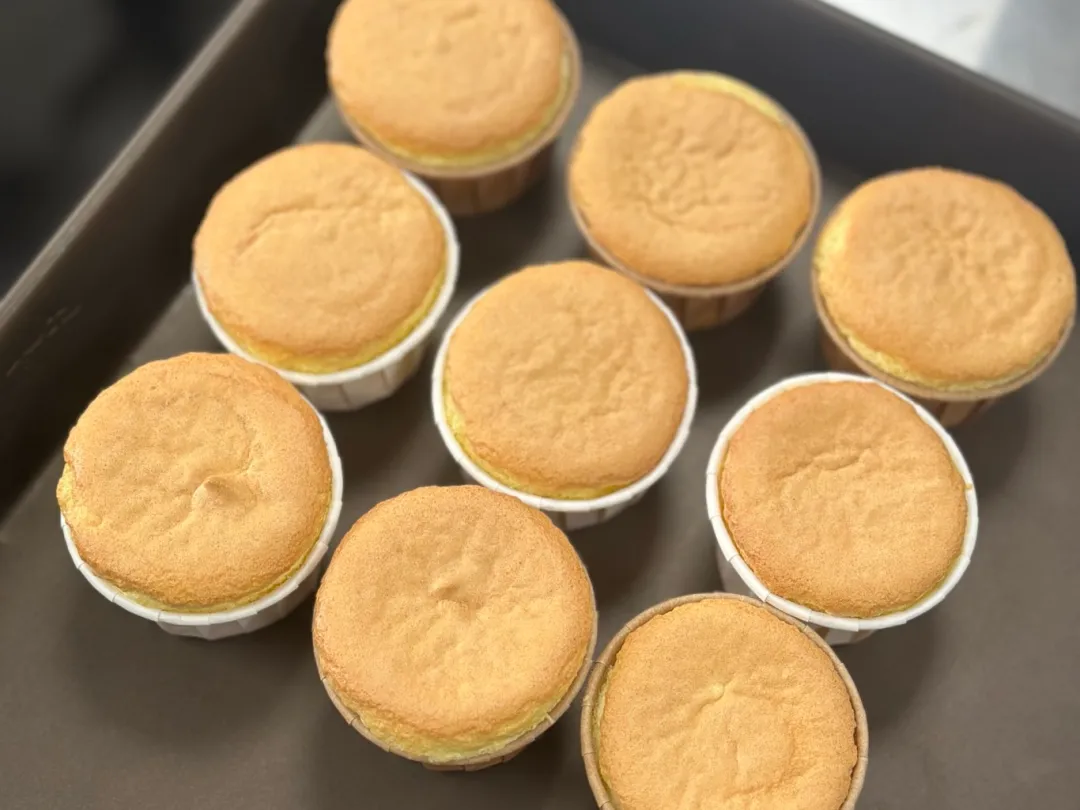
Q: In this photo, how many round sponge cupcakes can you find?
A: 9